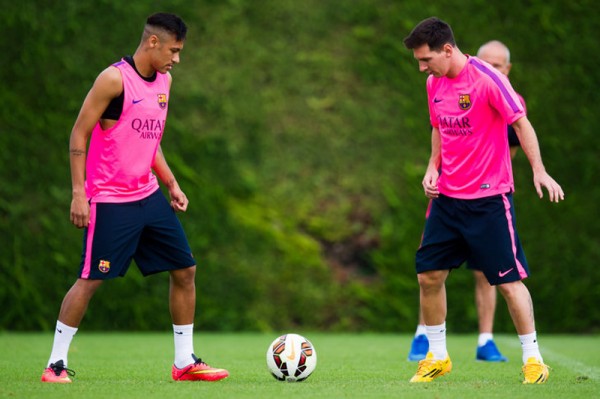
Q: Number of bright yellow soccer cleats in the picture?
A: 2